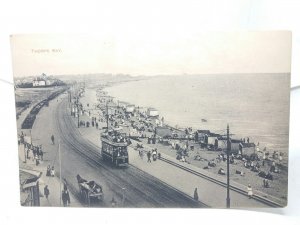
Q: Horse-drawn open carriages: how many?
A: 1